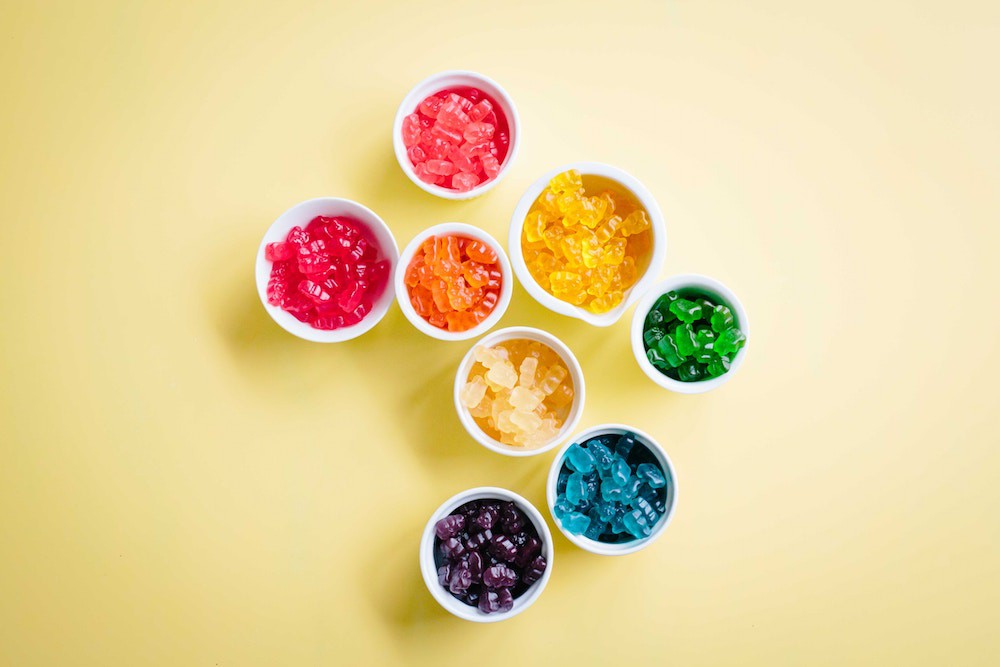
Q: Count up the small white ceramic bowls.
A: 8